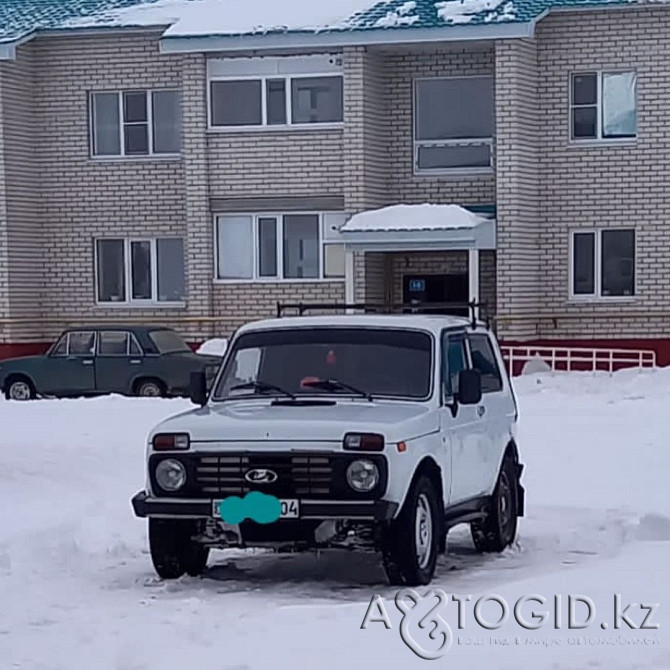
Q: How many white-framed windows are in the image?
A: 7